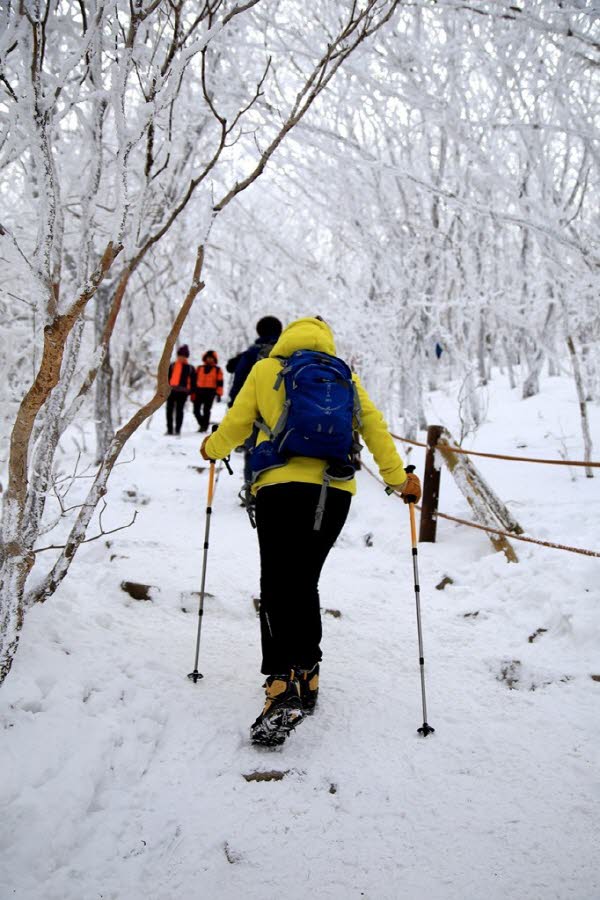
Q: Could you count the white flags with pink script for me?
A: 0